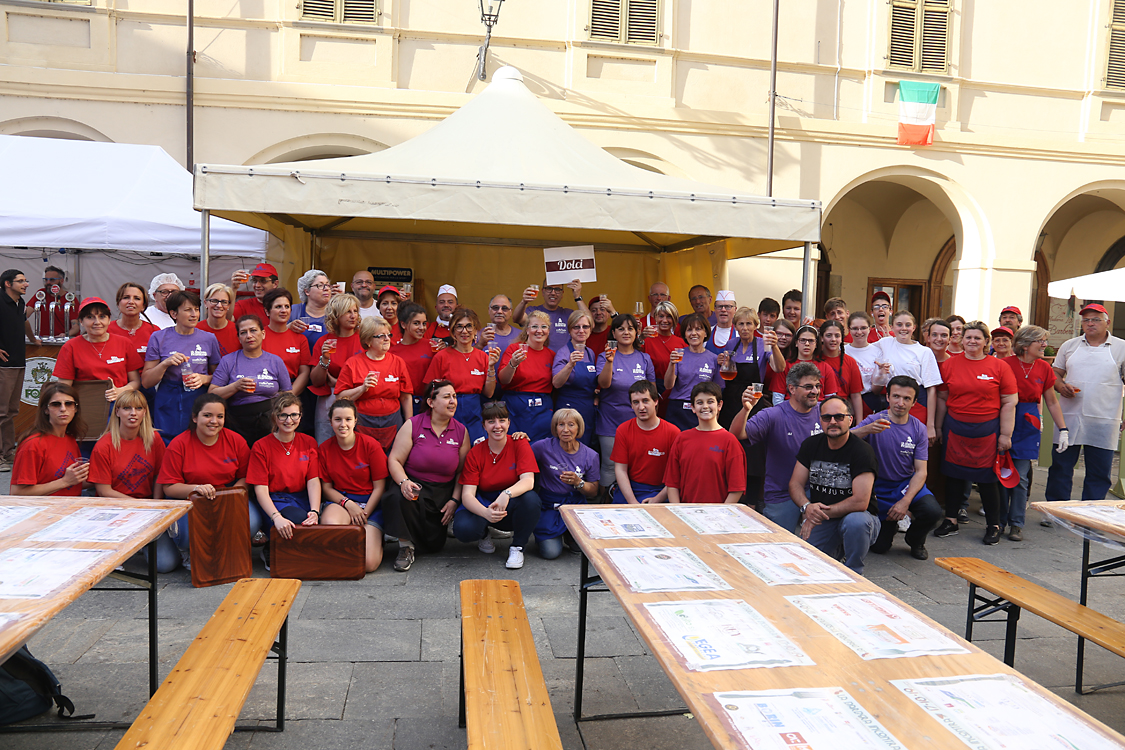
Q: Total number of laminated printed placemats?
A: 13